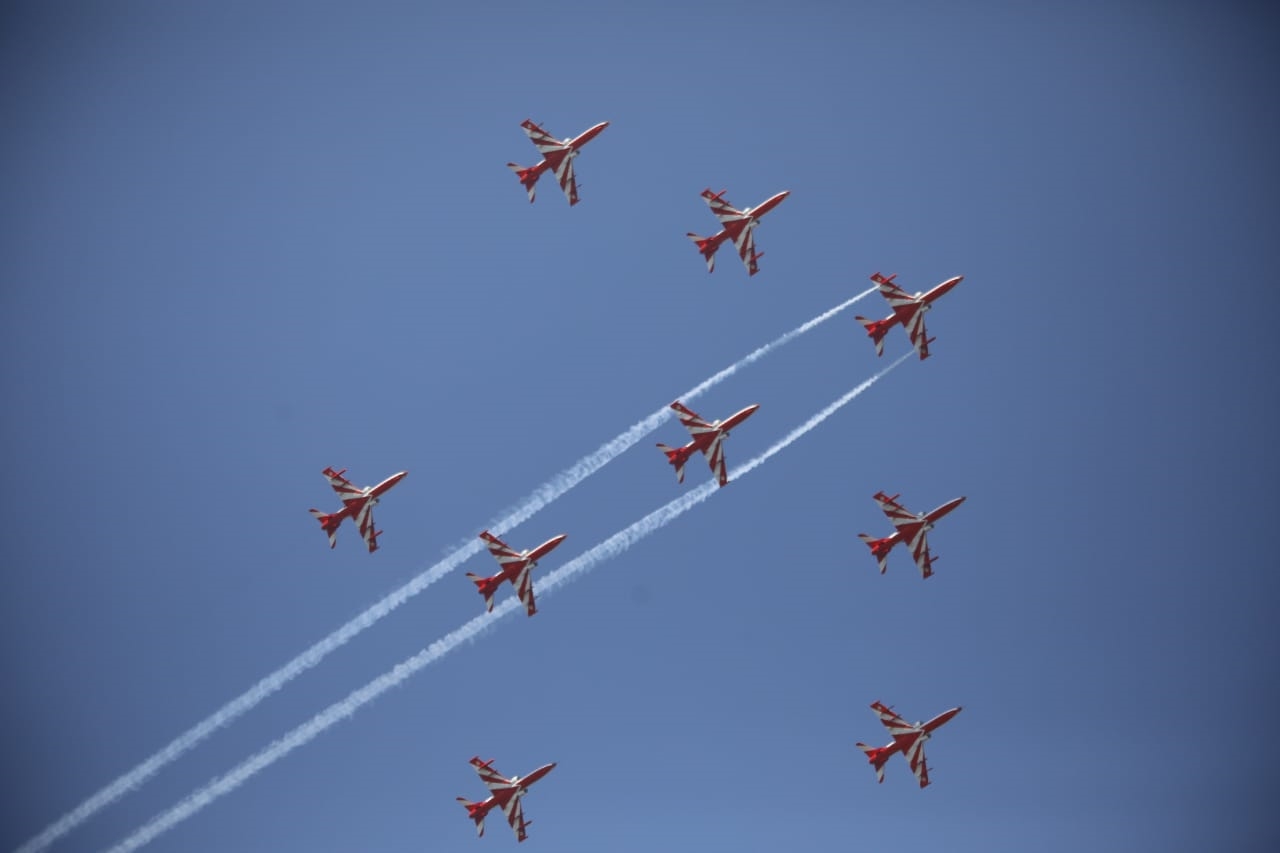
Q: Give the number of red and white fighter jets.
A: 9